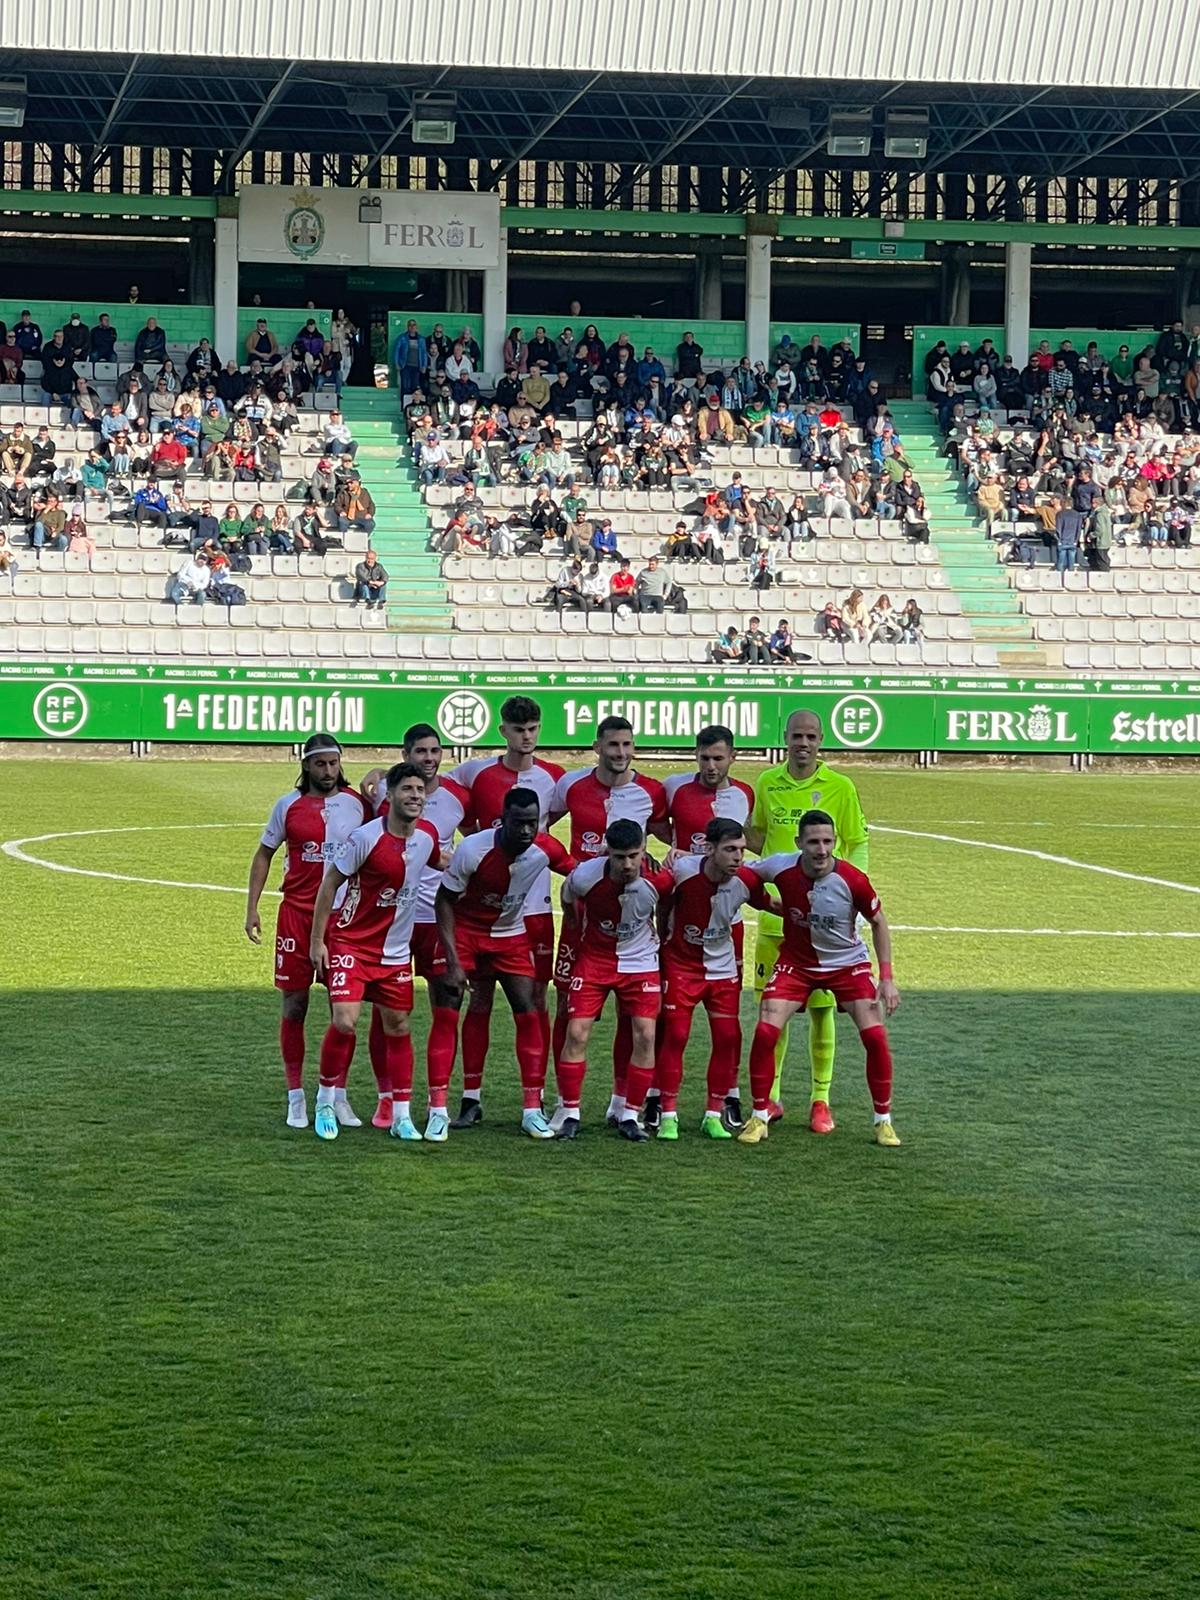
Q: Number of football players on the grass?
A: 11